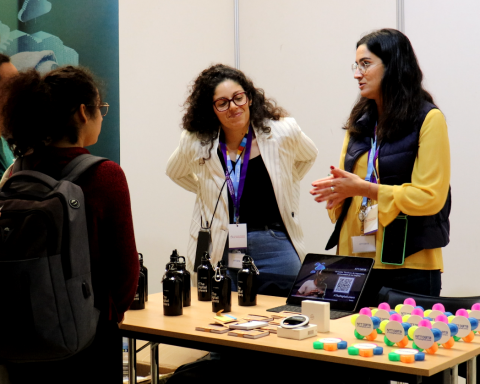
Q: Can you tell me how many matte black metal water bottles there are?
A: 8